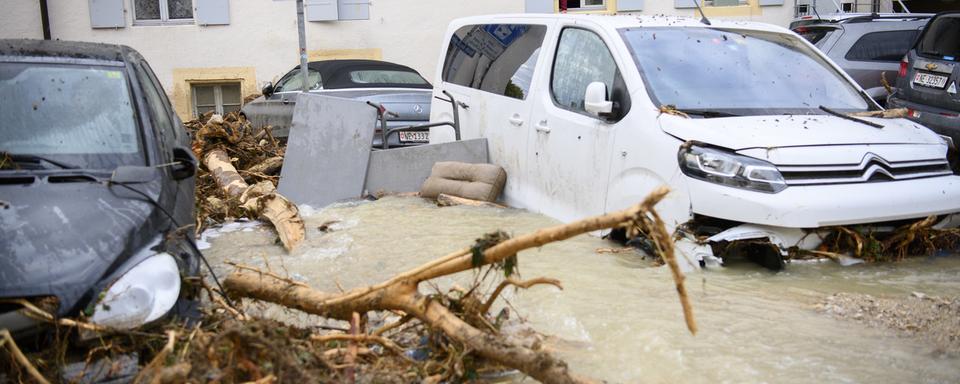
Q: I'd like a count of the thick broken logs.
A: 2